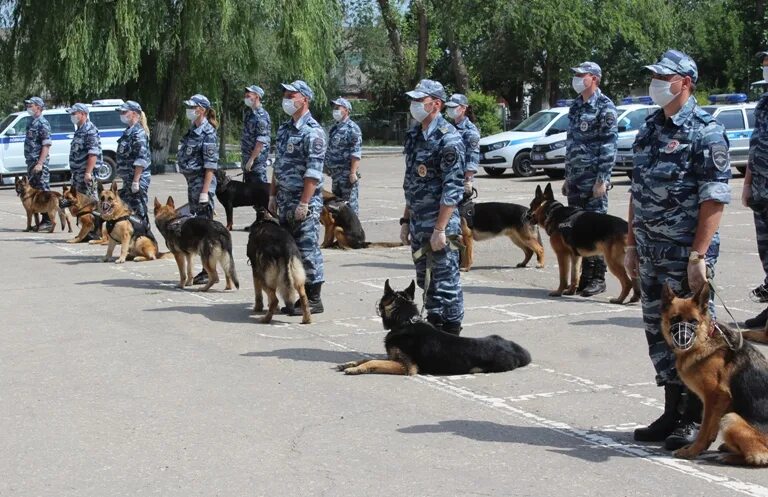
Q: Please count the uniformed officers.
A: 12